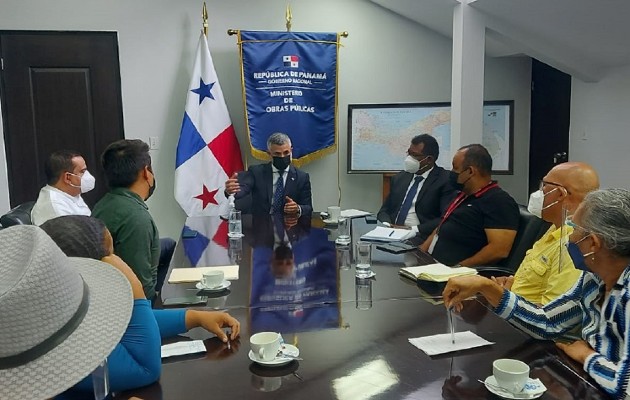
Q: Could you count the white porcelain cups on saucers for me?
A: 4